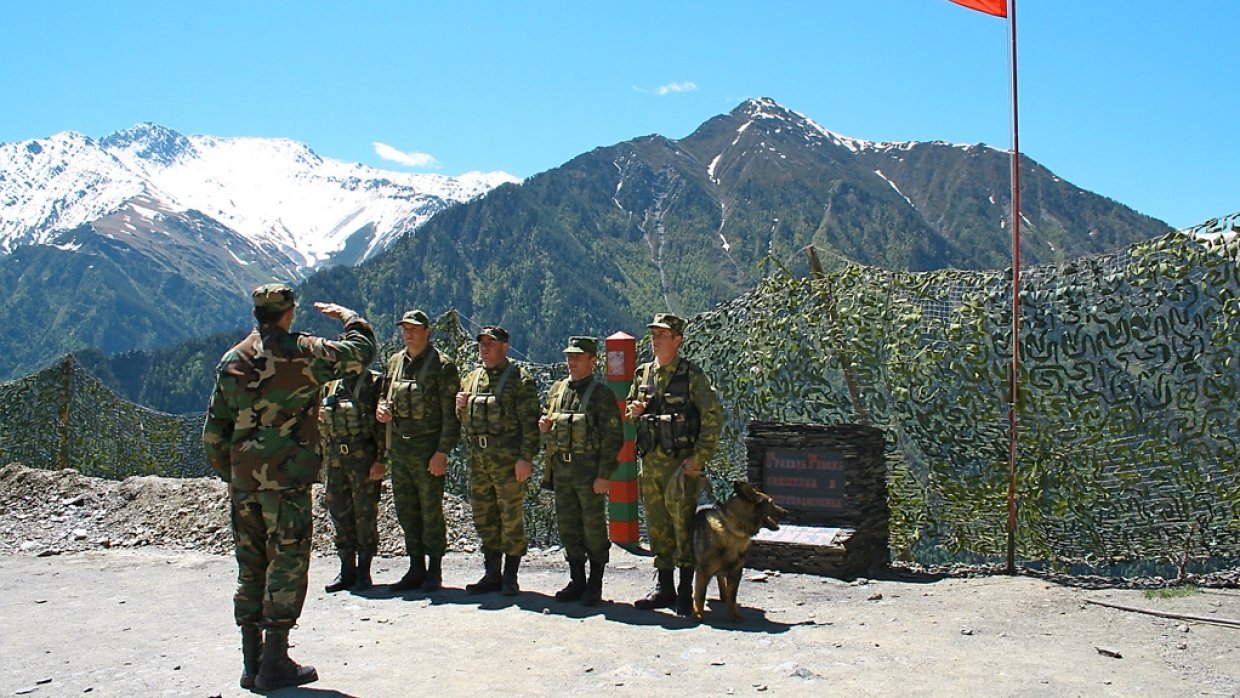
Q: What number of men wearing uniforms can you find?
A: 6